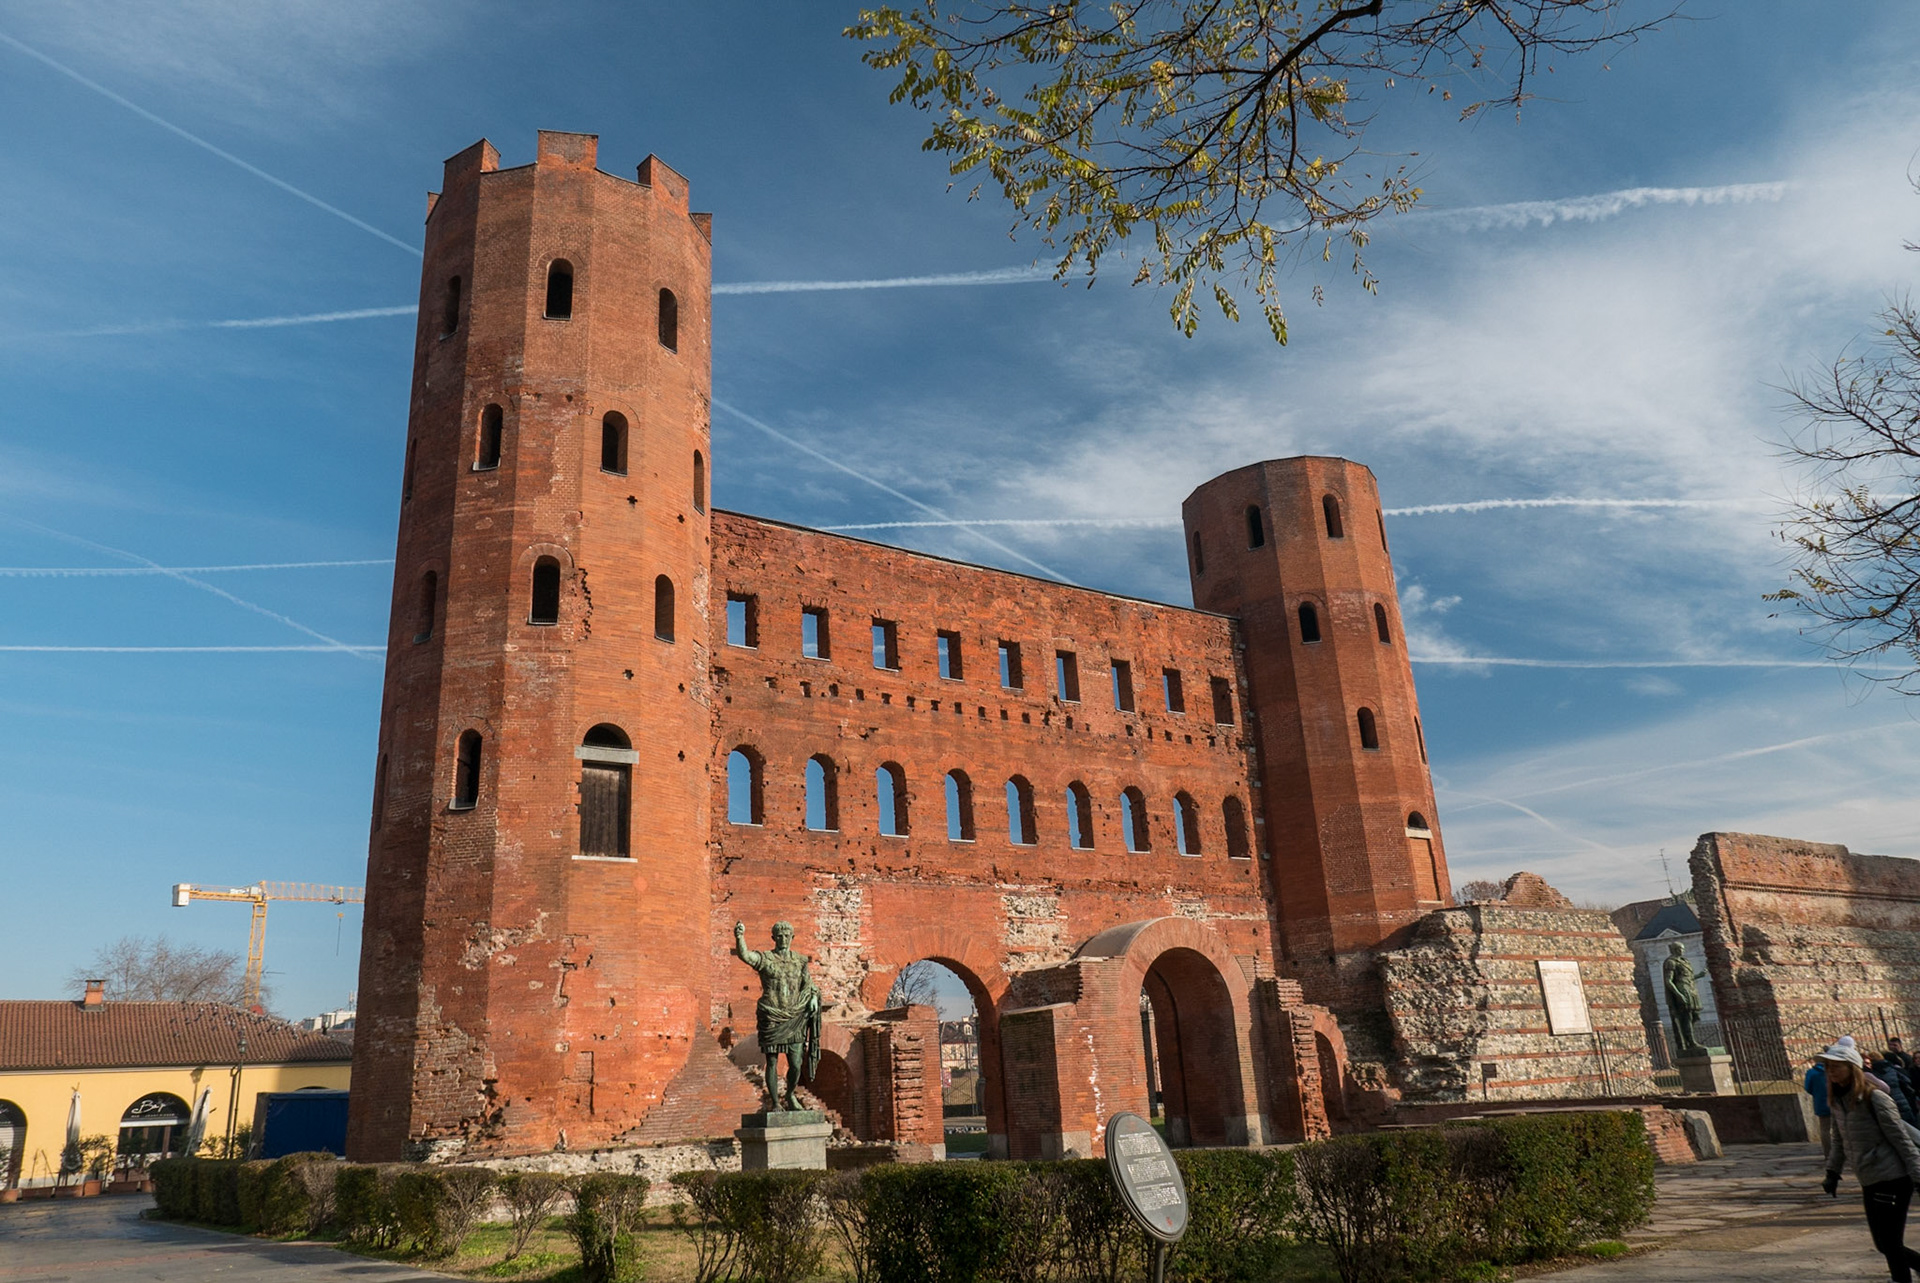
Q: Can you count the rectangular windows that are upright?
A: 9